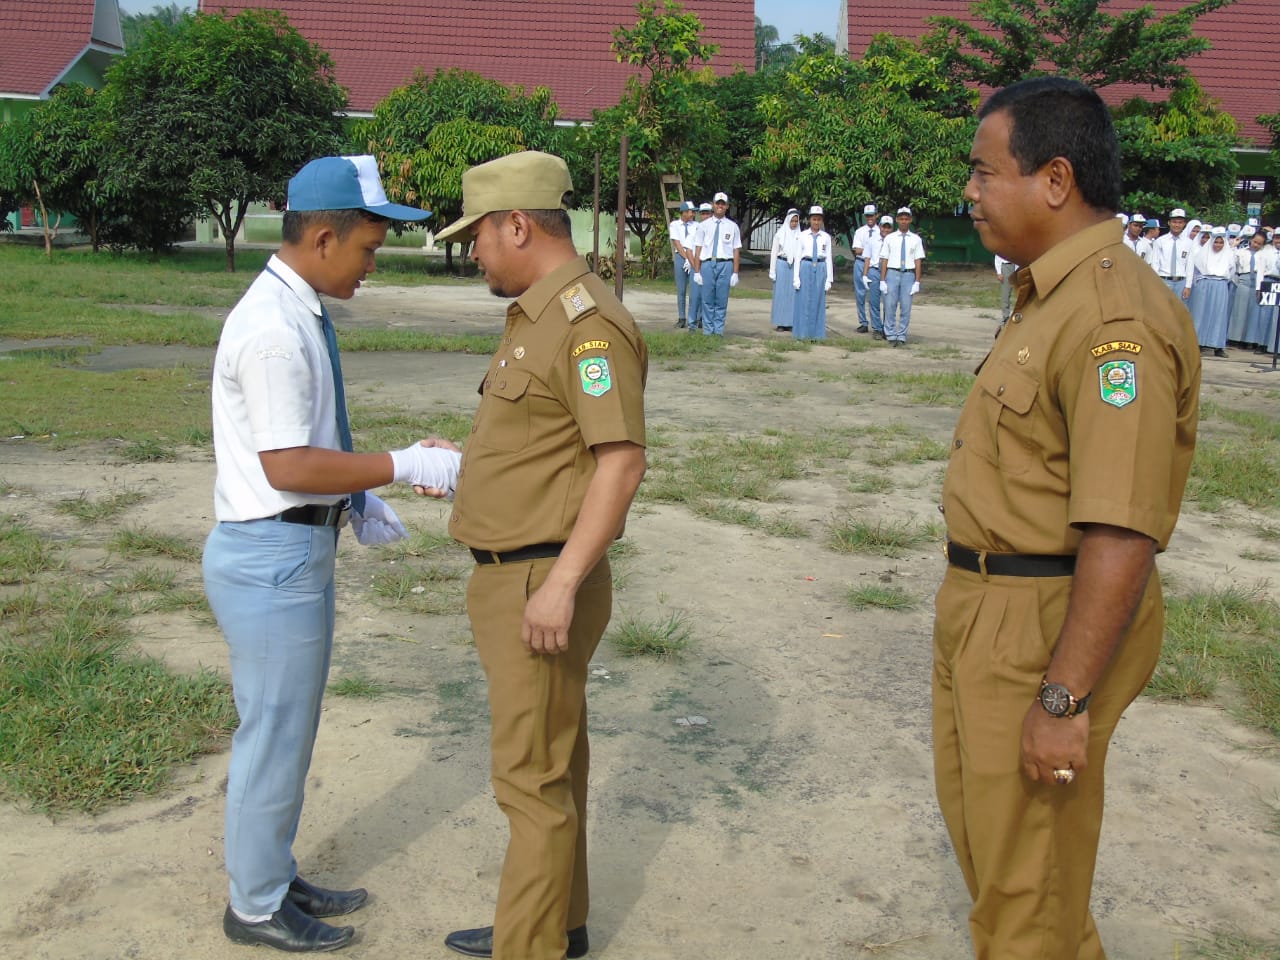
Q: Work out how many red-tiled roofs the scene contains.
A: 3